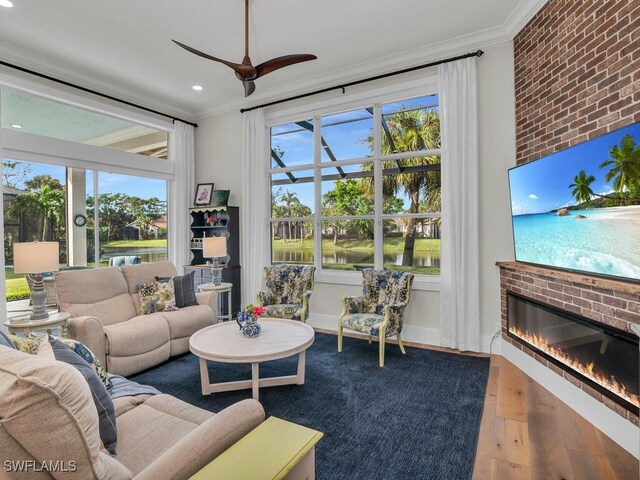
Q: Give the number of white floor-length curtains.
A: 3